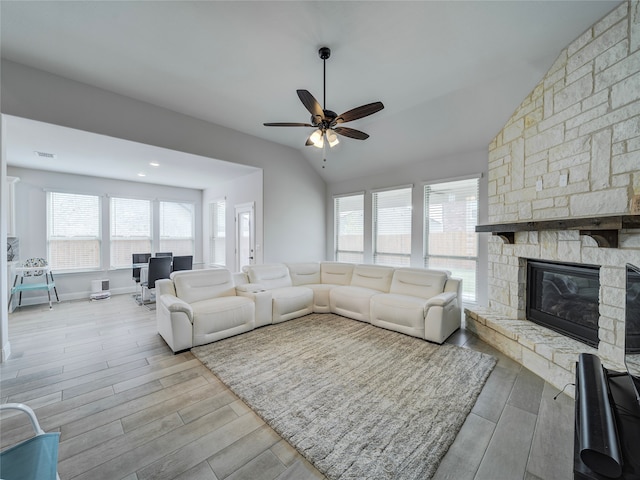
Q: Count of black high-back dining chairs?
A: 4